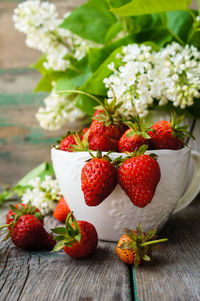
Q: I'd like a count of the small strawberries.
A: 1